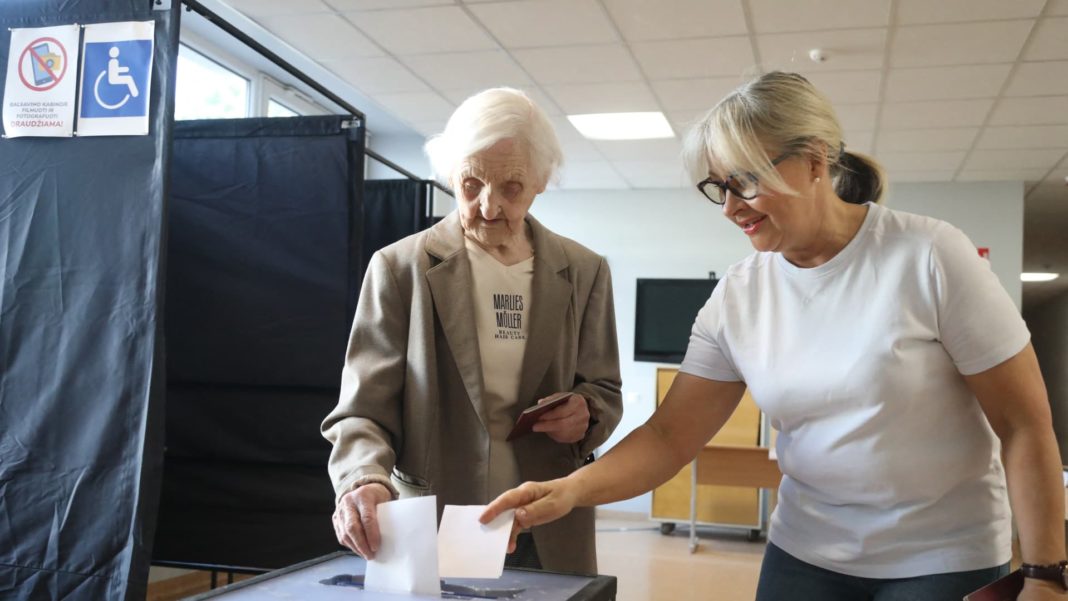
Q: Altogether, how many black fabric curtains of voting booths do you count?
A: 3